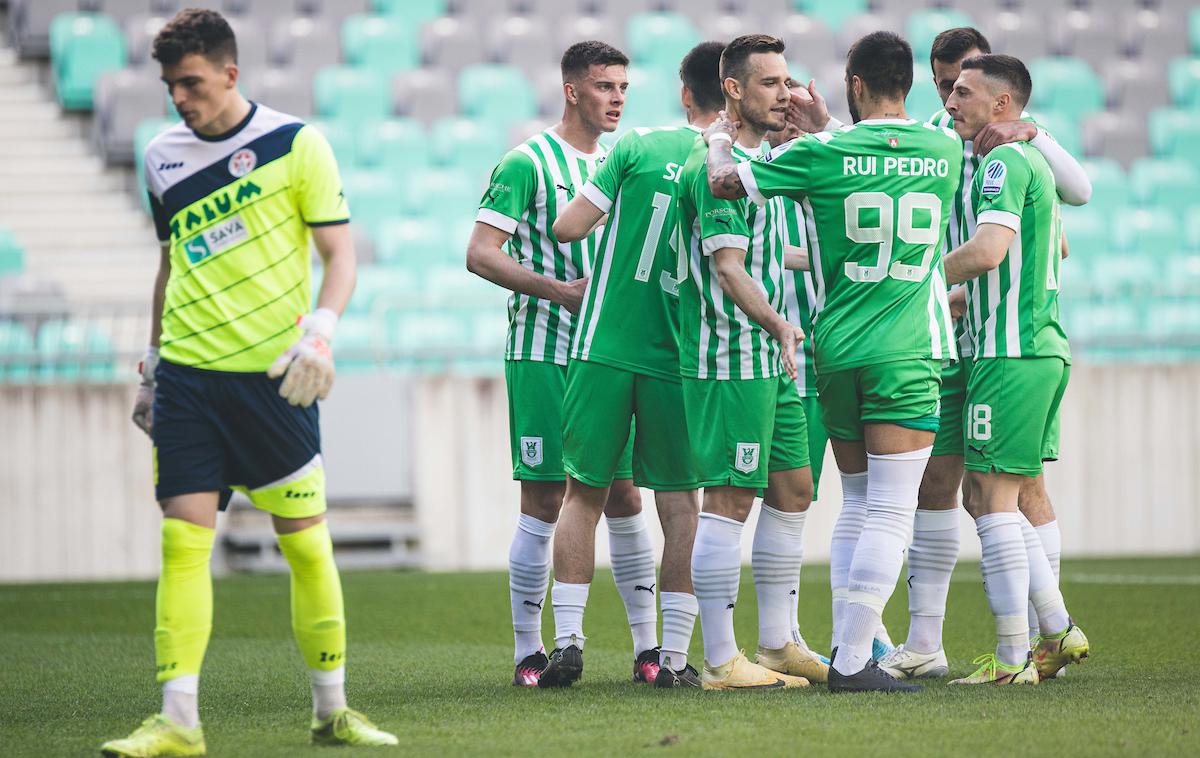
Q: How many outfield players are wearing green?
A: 7